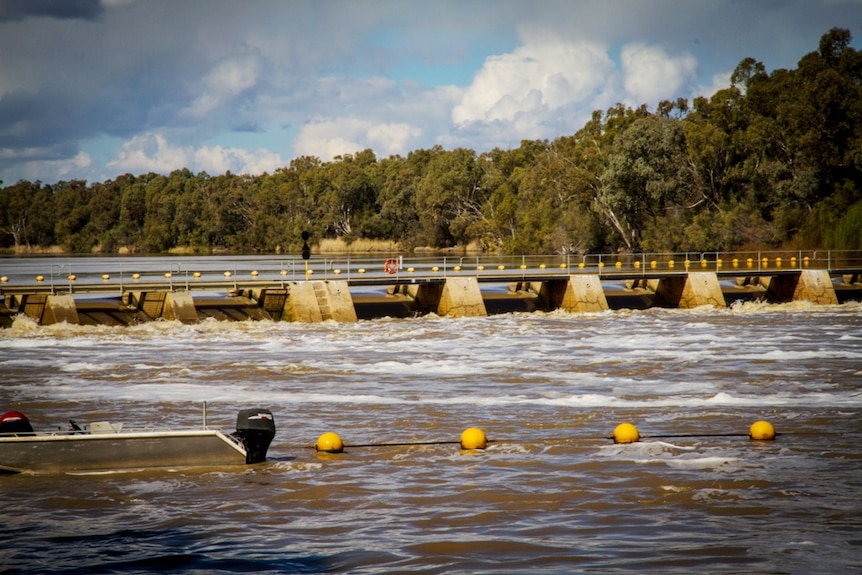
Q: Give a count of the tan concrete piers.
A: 7